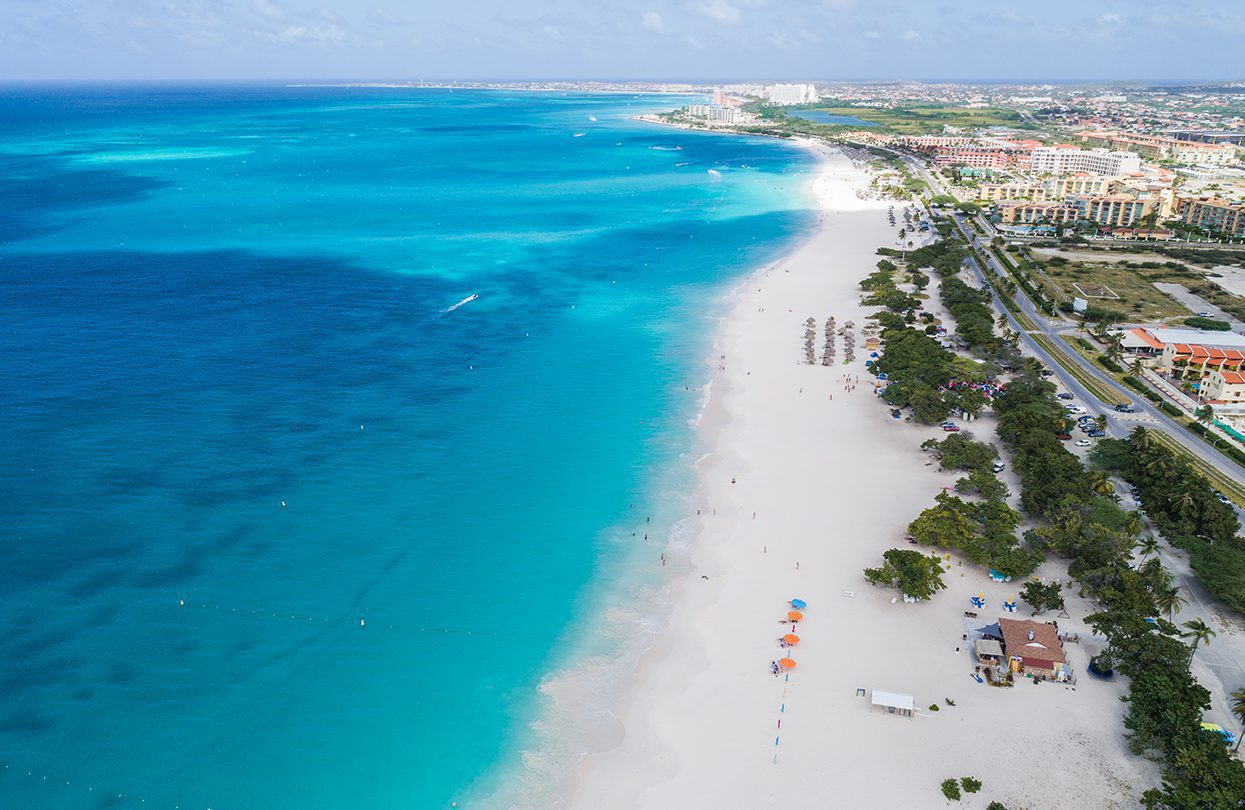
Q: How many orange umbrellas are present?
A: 3